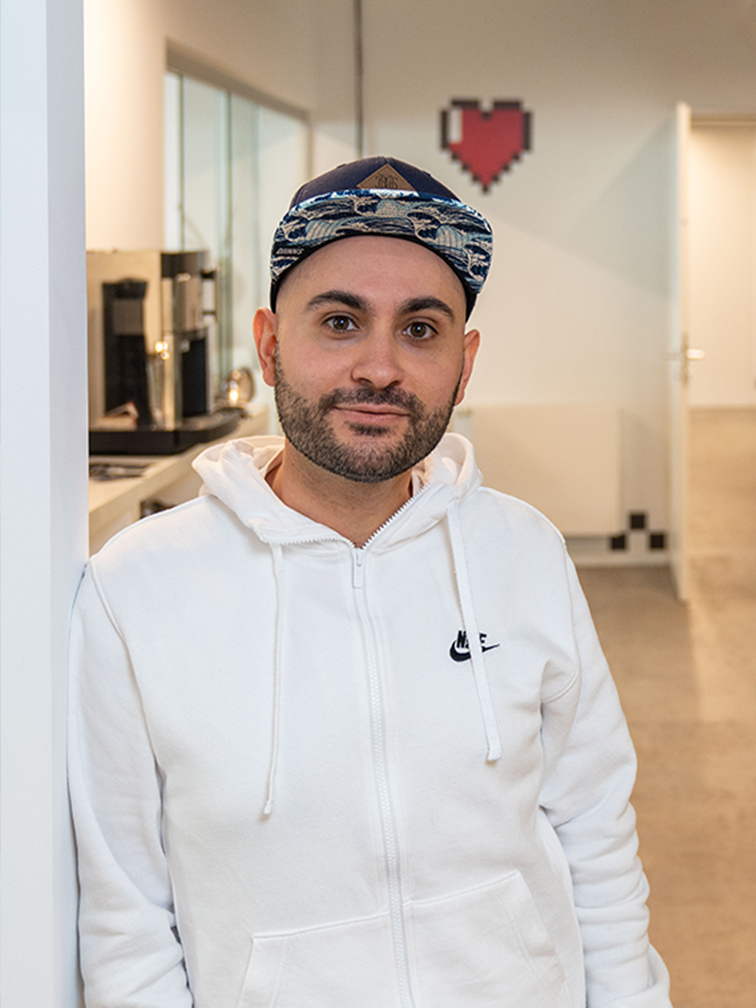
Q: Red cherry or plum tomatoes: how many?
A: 0